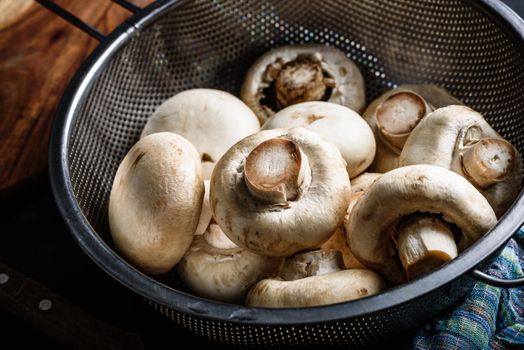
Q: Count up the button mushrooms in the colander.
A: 11